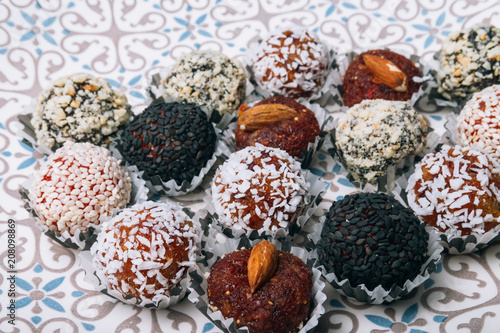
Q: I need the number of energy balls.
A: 15